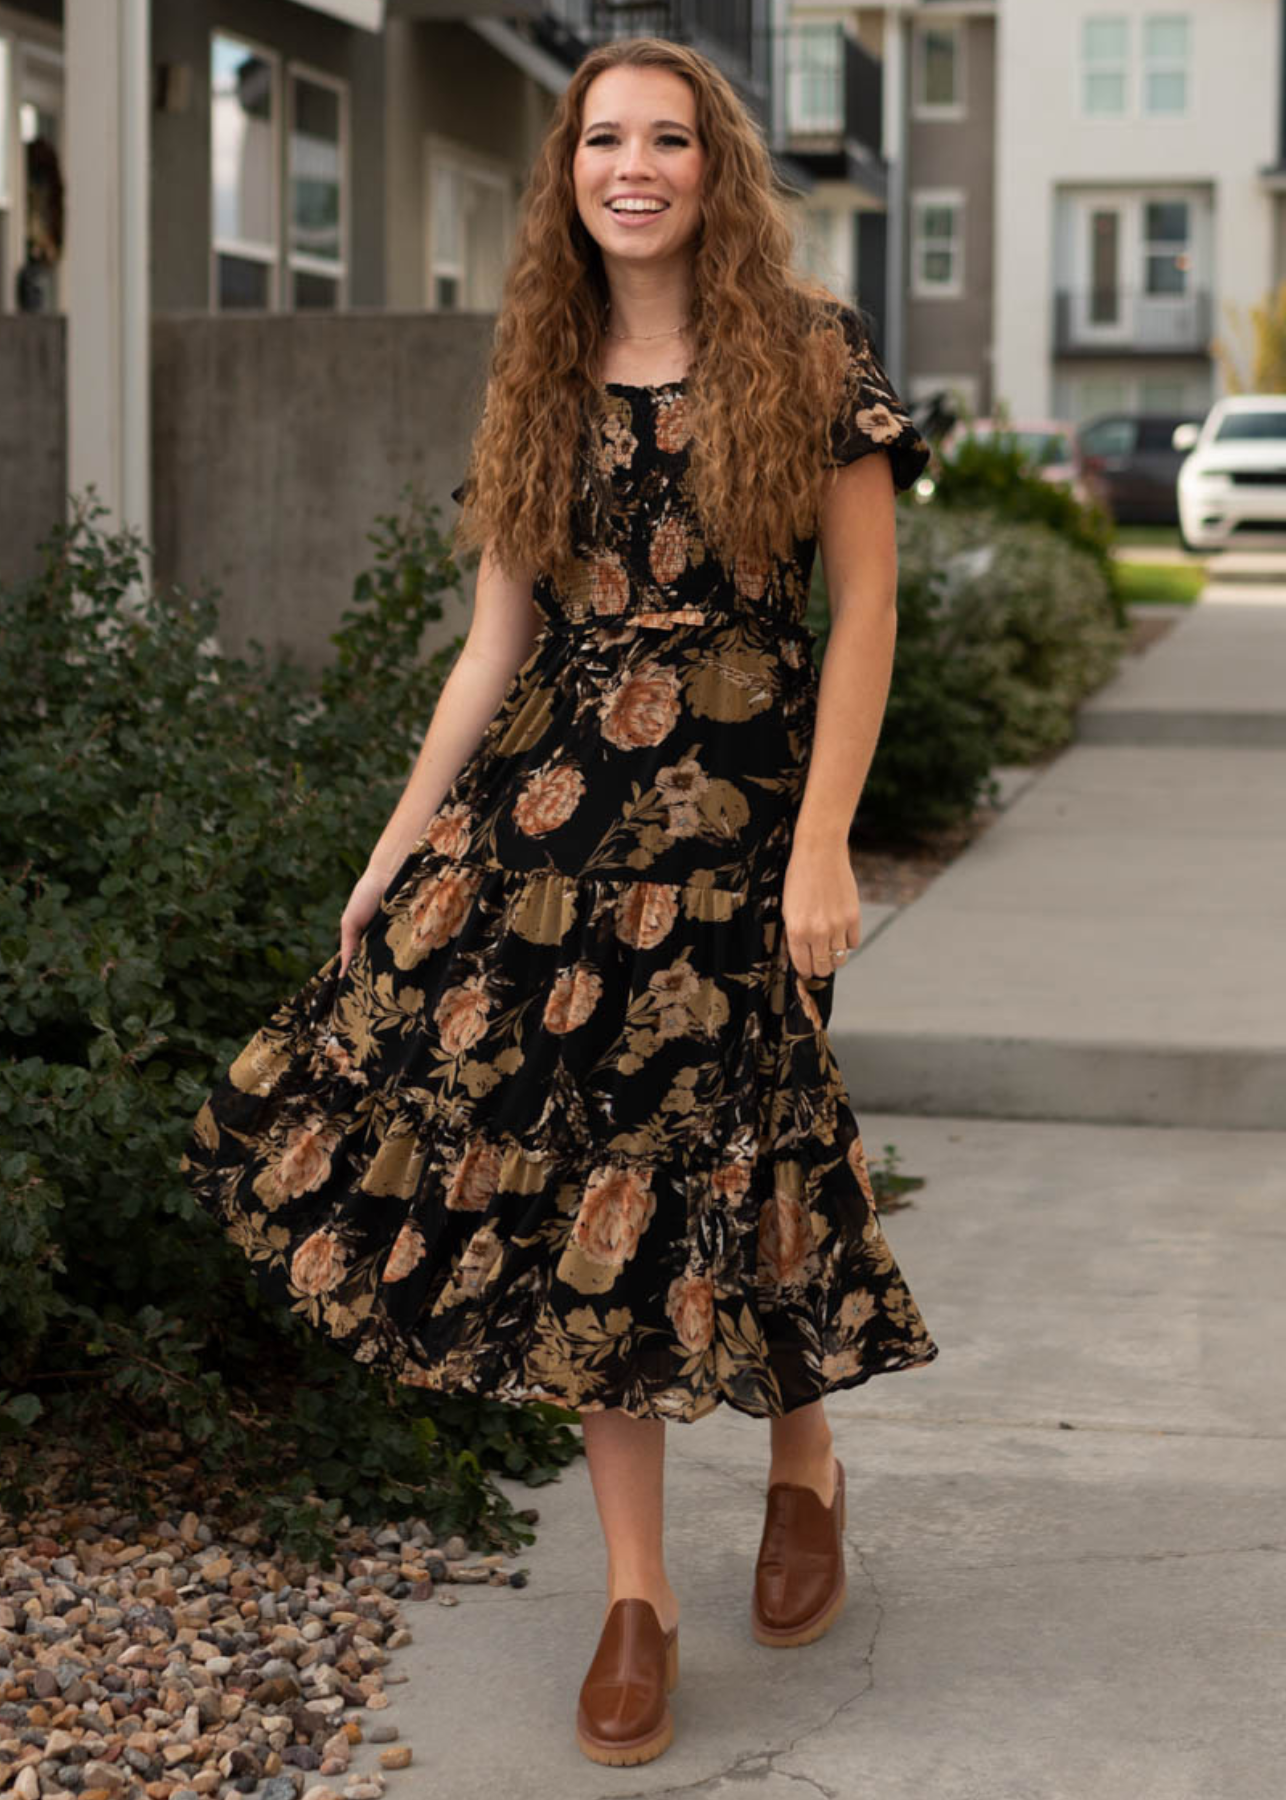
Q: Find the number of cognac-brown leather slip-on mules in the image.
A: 2